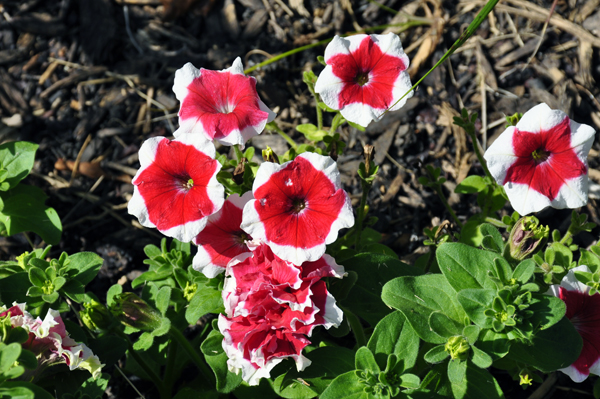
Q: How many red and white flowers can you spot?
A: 9